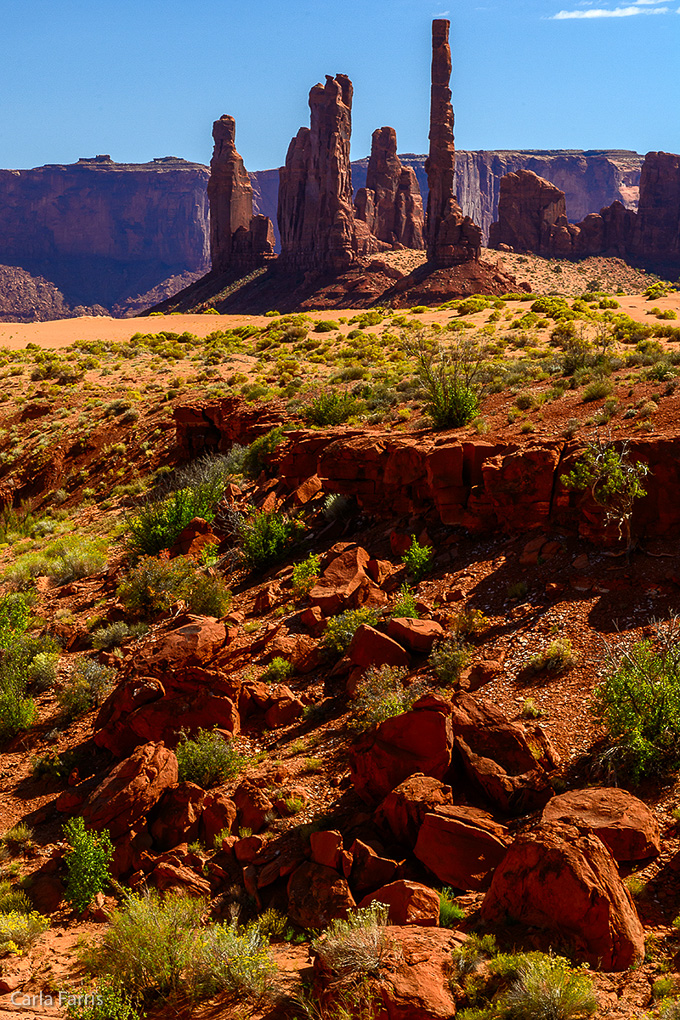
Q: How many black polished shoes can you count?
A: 0